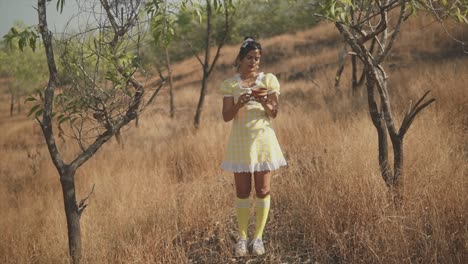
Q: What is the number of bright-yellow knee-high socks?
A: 2